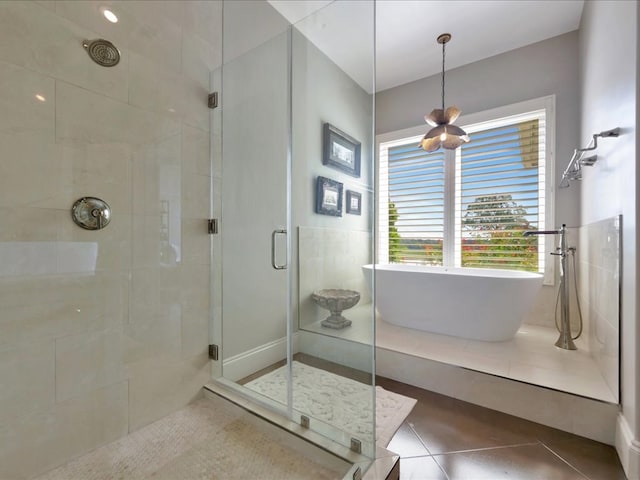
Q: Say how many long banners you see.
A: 0